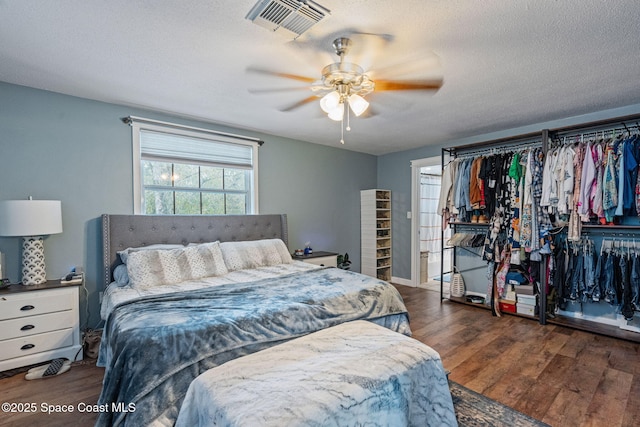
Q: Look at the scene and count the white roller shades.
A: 1